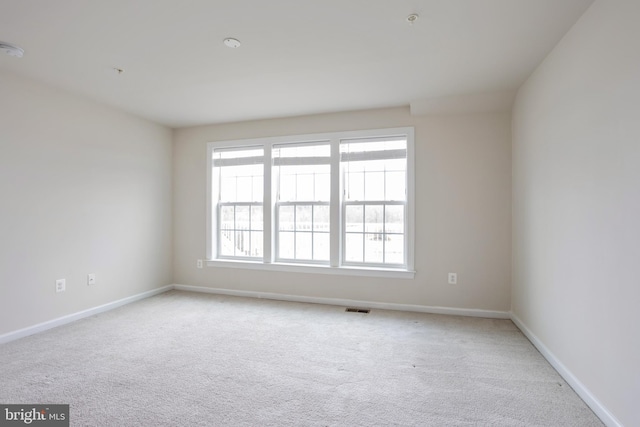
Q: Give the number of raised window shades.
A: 3